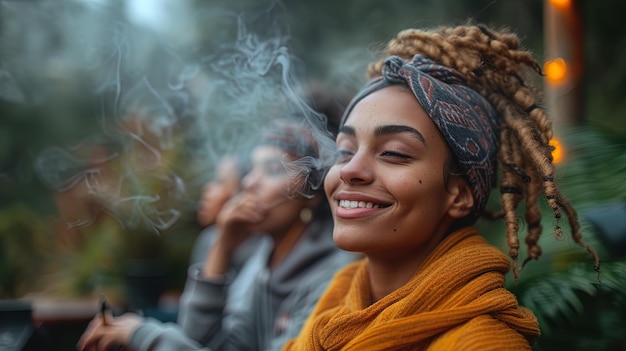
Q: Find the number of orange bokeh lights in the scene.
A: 3